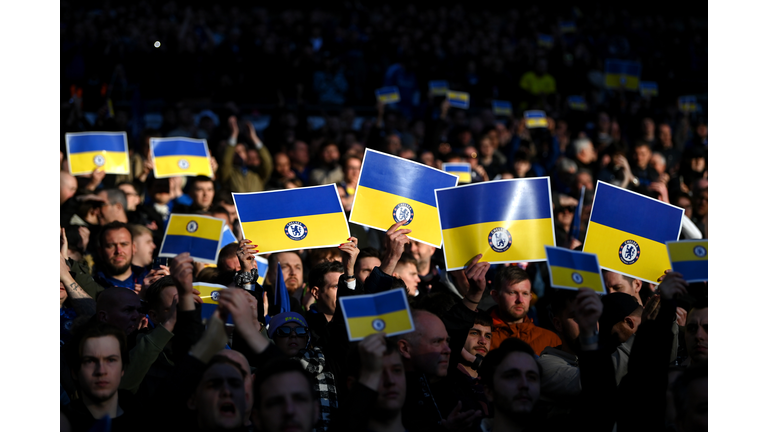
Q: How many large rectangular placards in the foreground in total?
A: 4